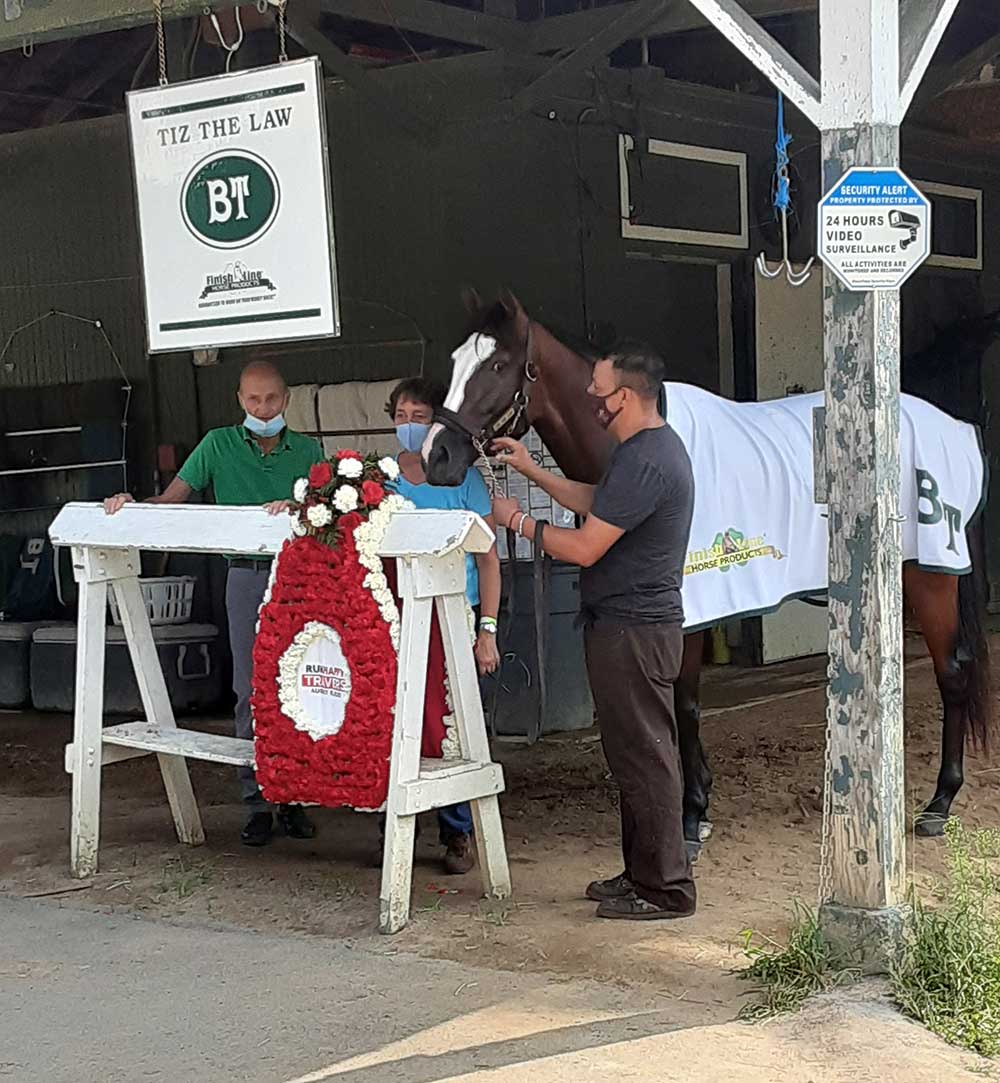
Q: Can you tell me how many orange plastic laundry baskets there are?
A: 0